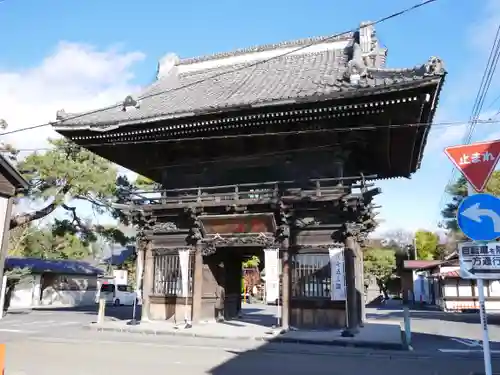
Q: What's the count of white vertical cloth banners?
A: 4